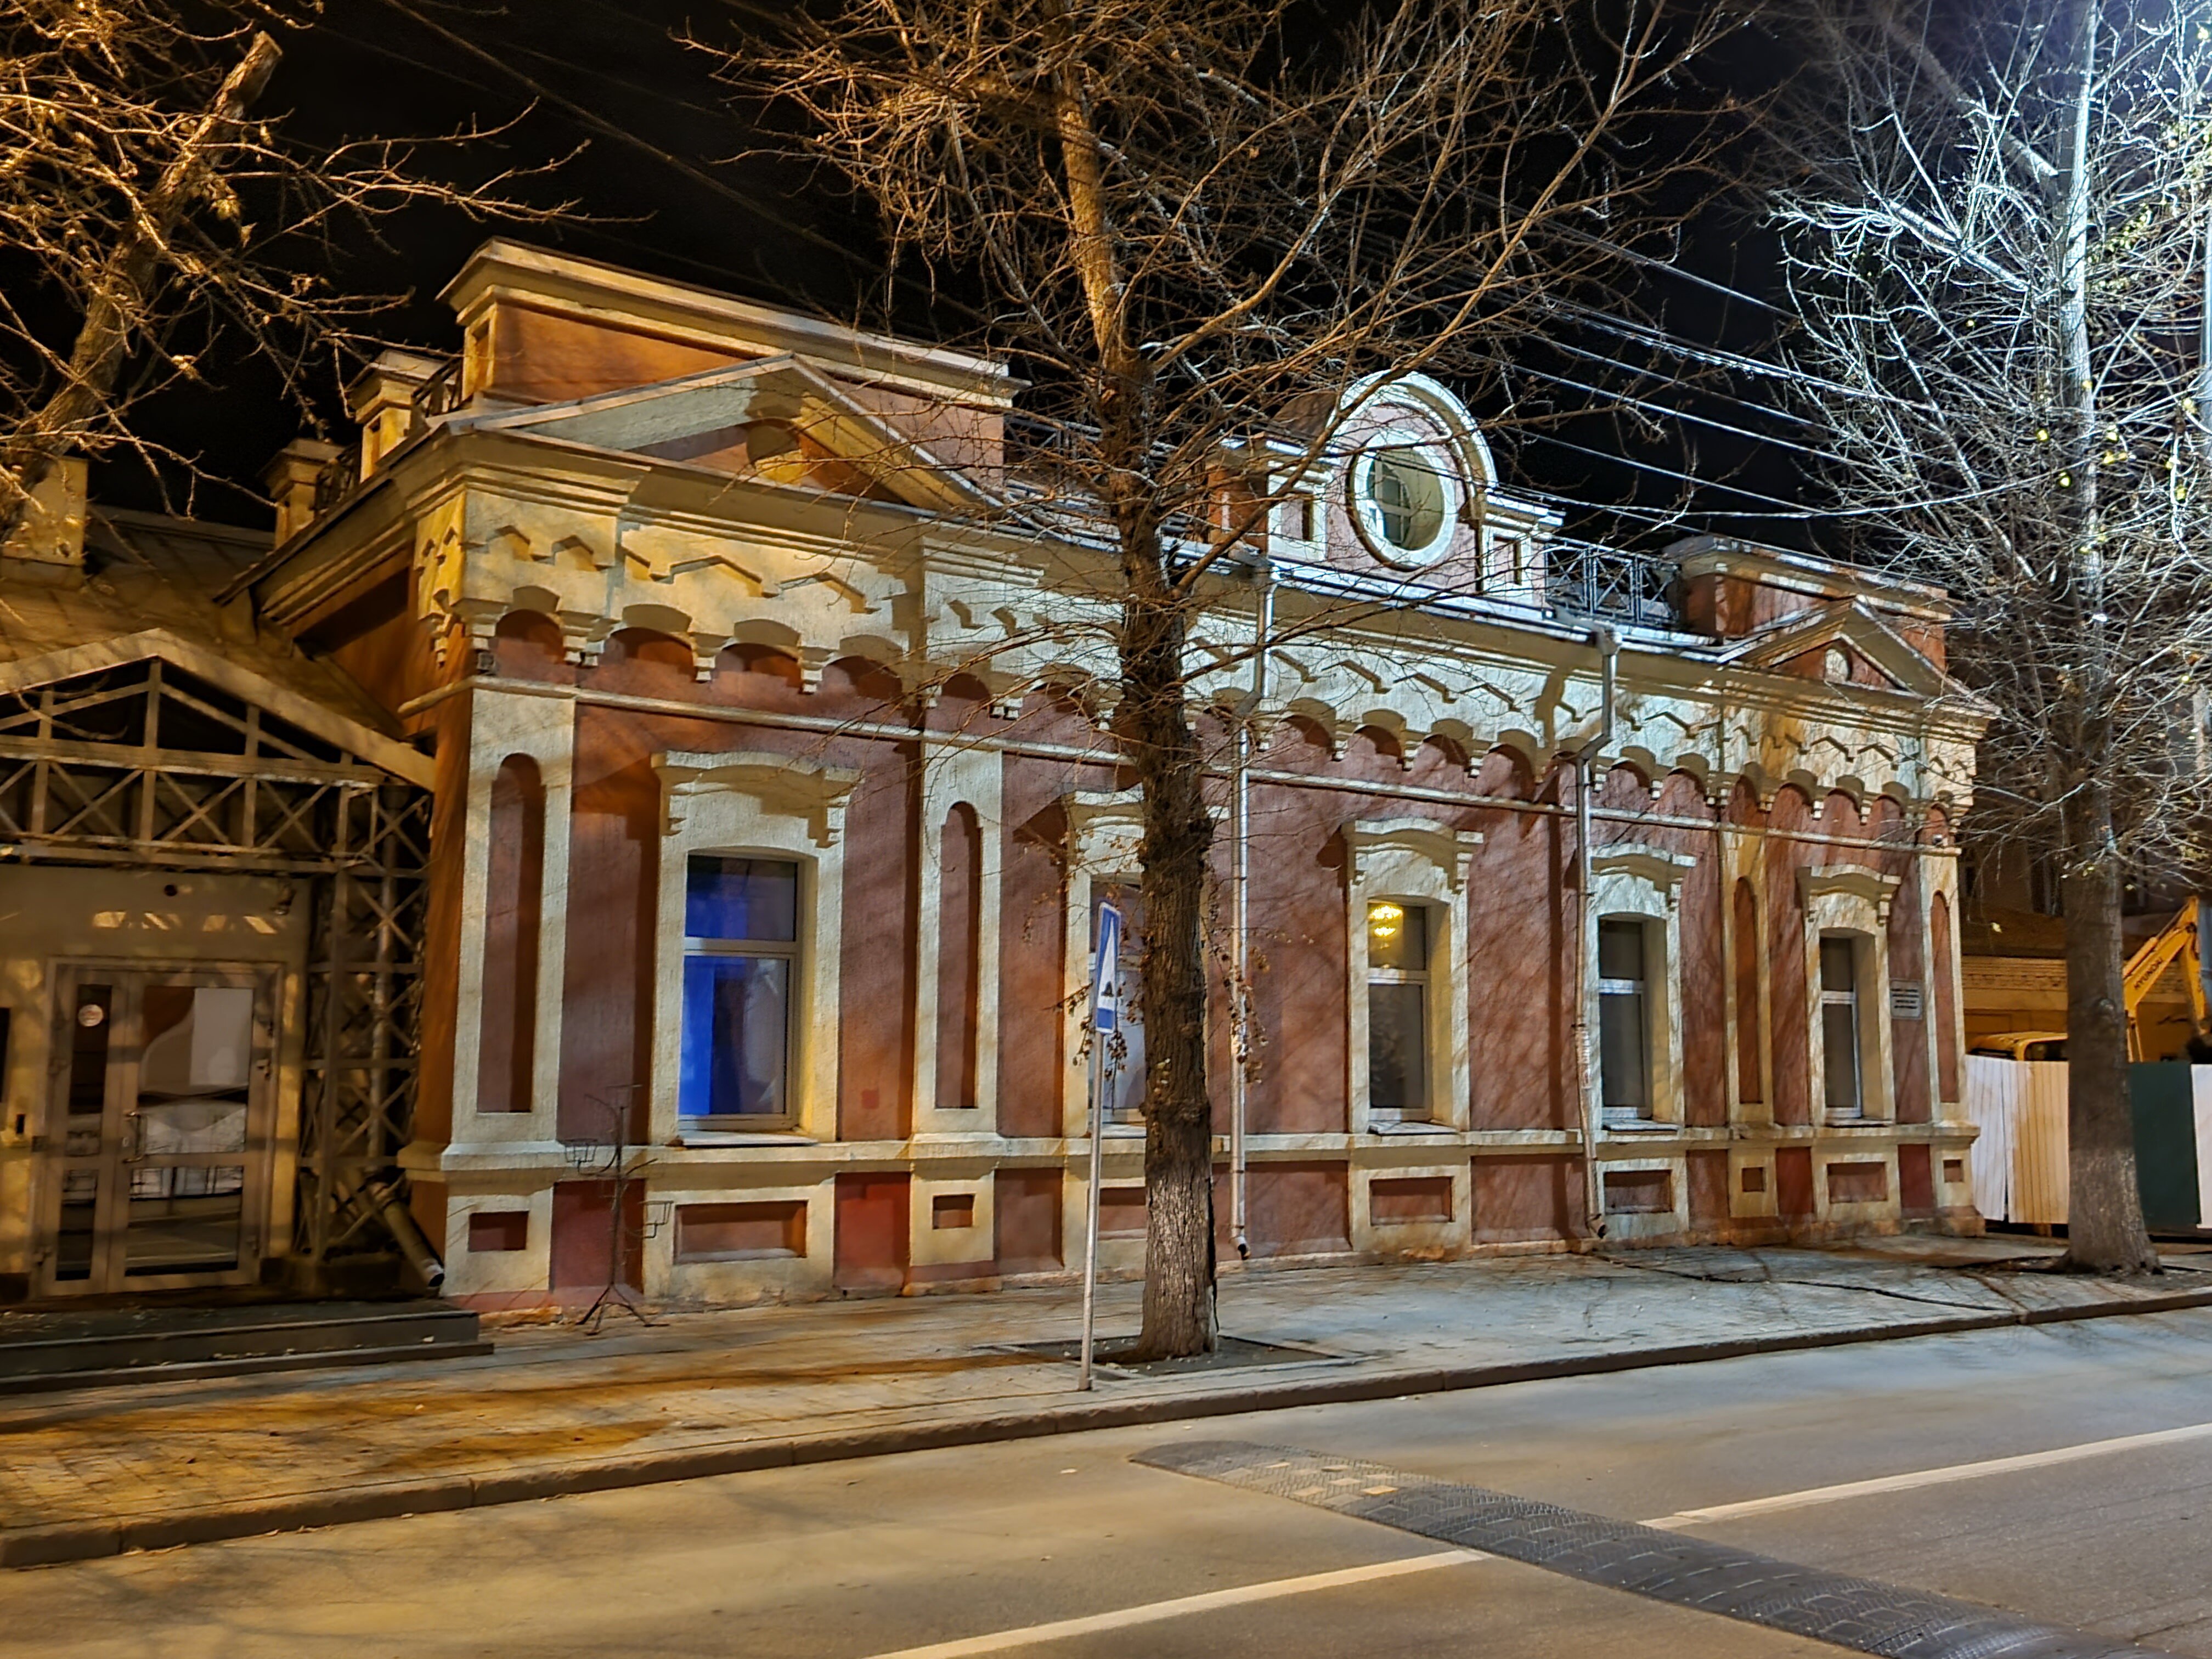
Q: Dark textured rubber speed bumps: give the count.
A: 1